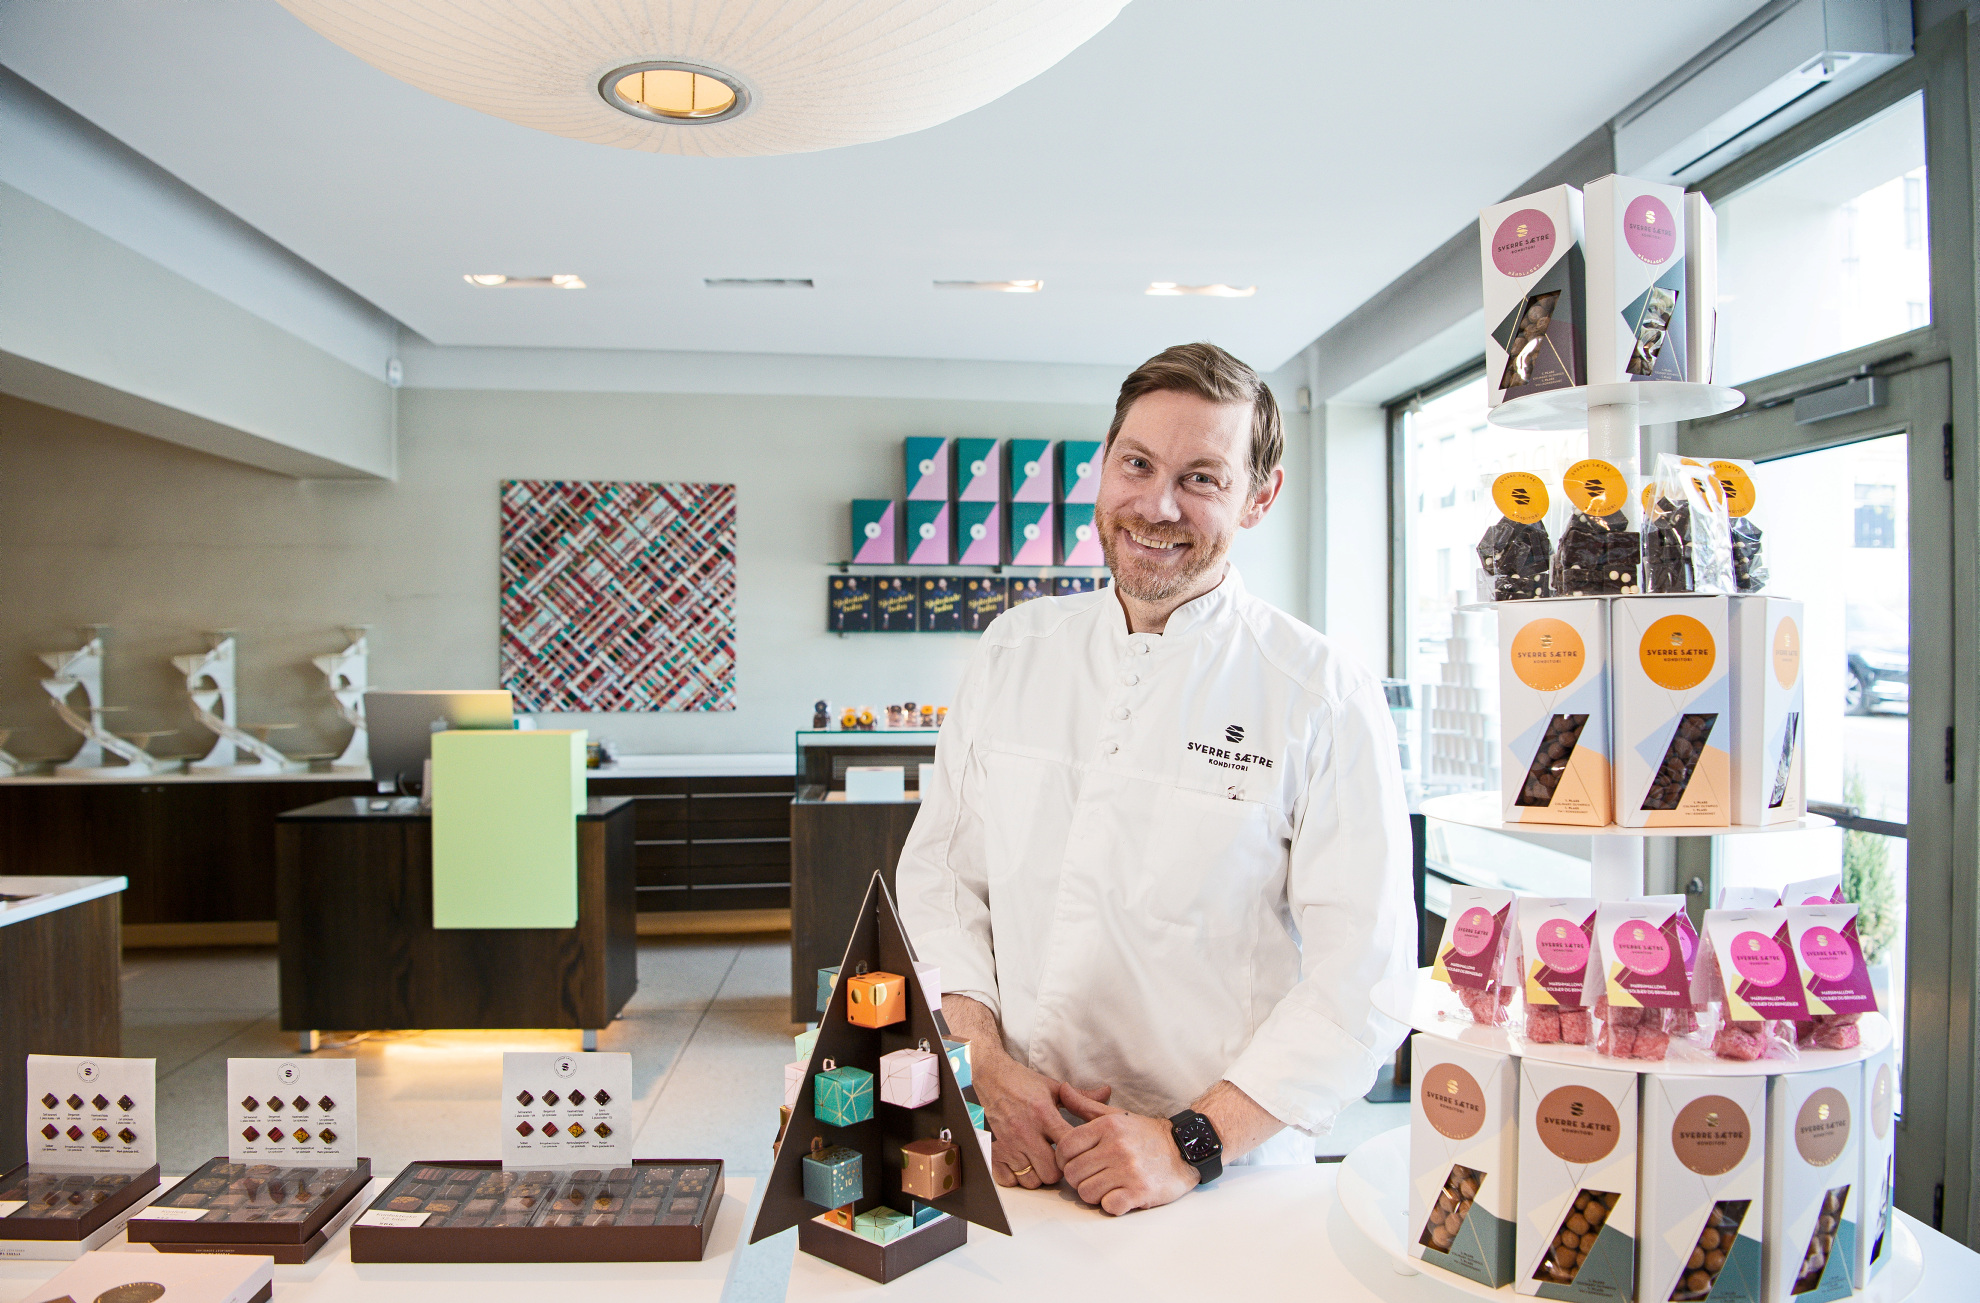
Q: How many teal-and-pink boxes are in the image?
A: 9